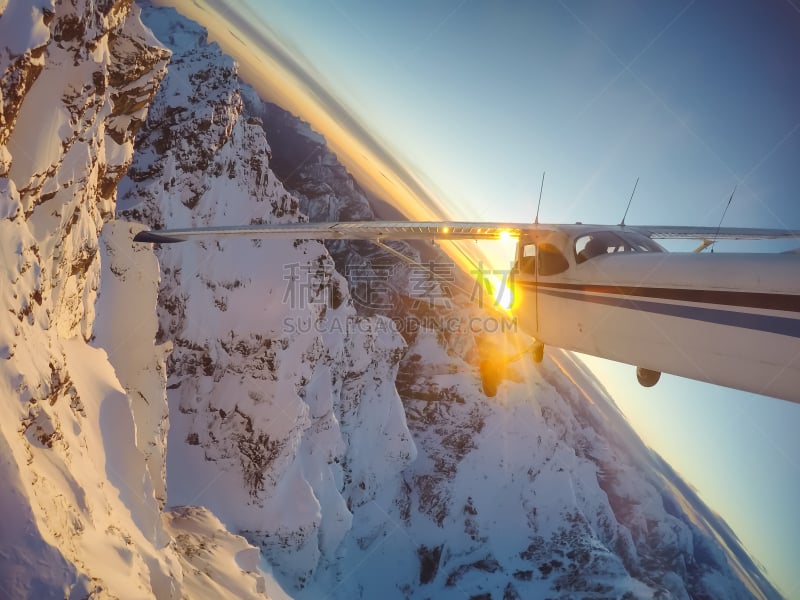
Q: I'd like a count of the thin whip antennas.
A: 3